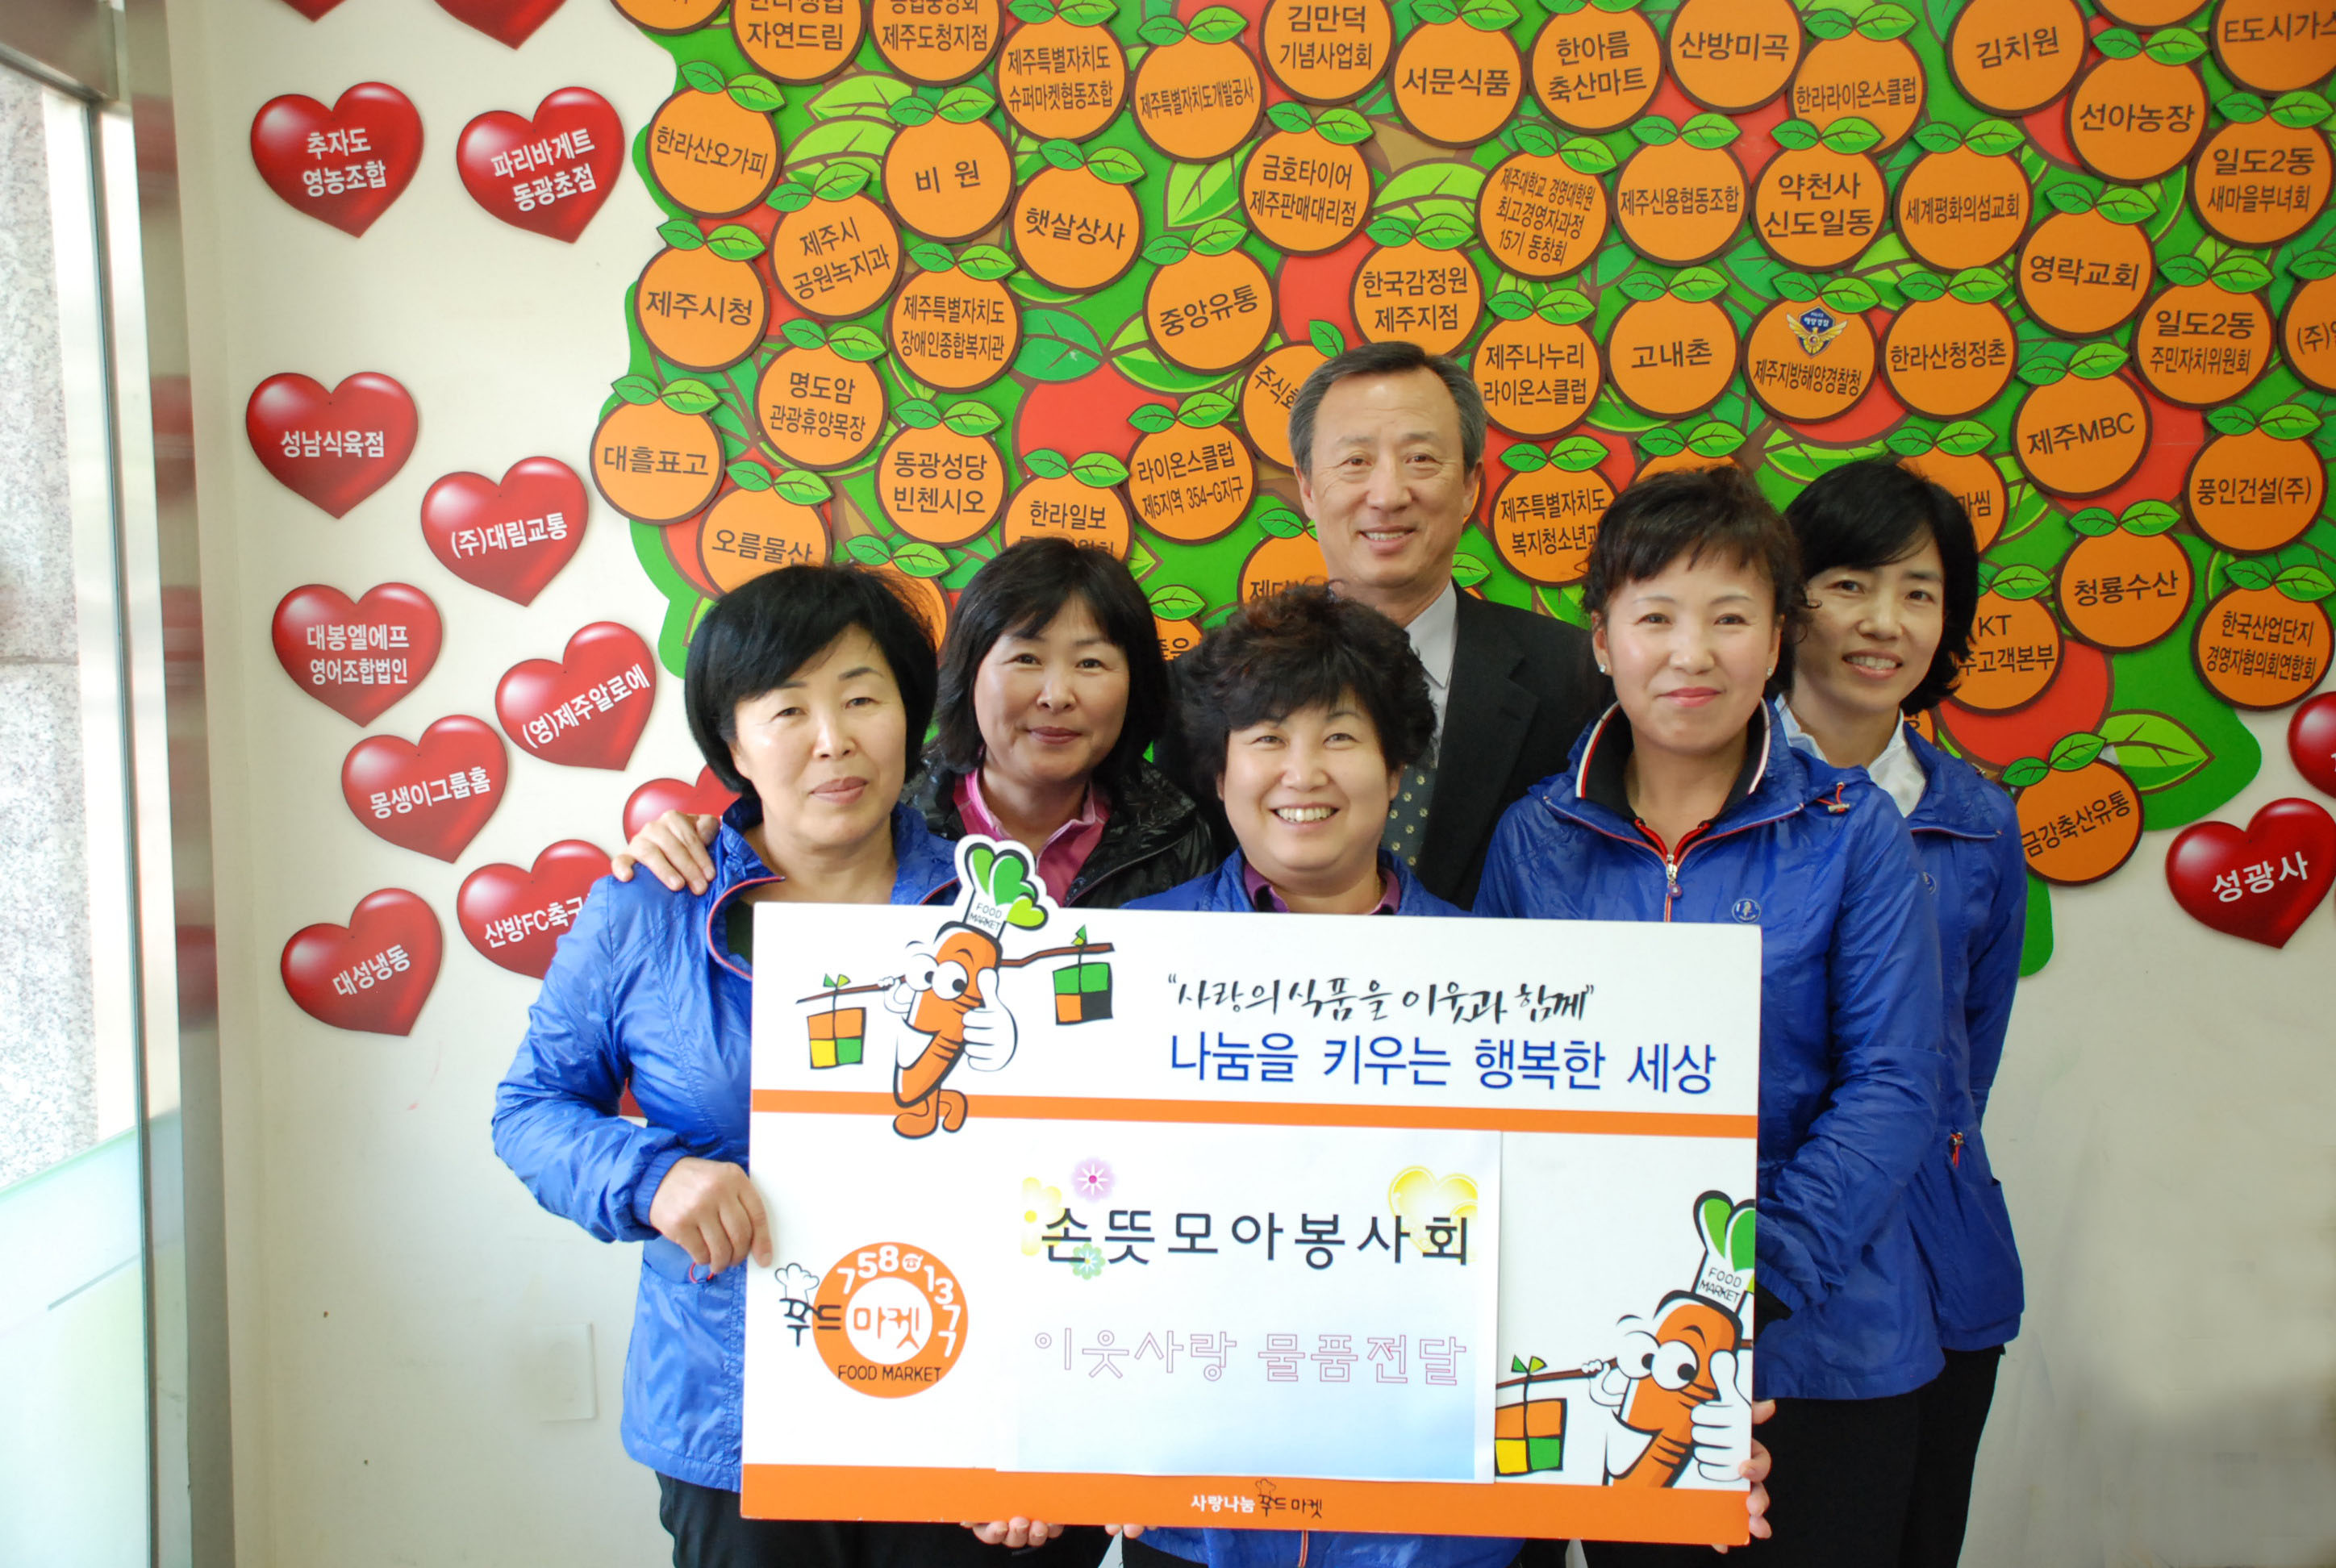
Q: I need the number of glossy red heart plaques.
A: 14